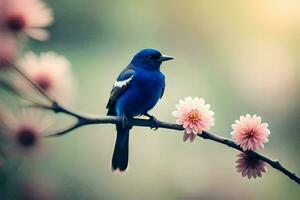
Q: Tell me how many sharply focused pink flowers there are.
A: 3